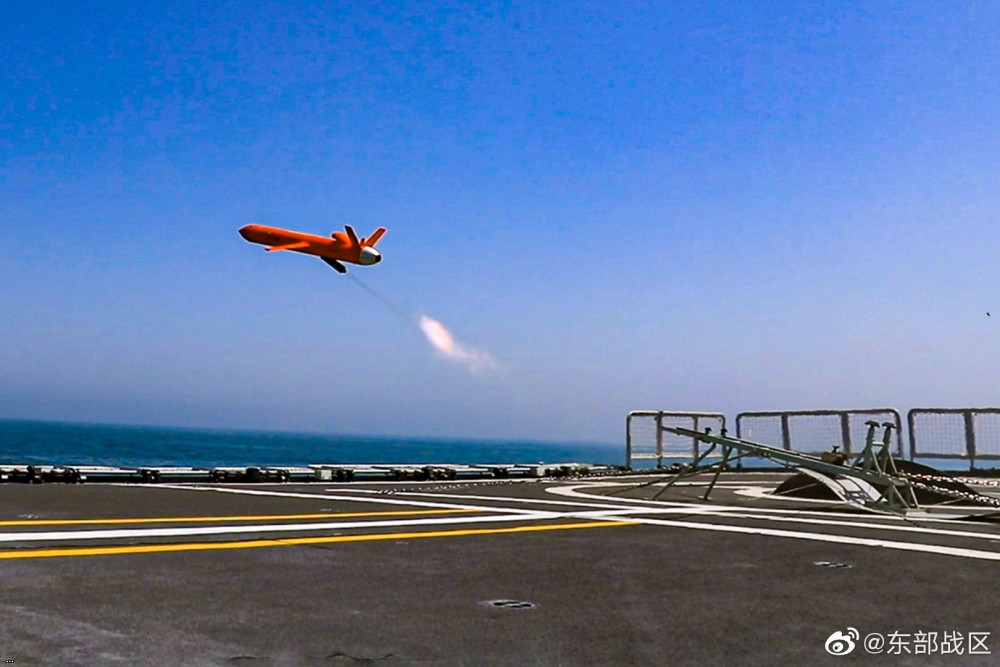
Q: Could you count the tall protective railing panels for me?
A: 3